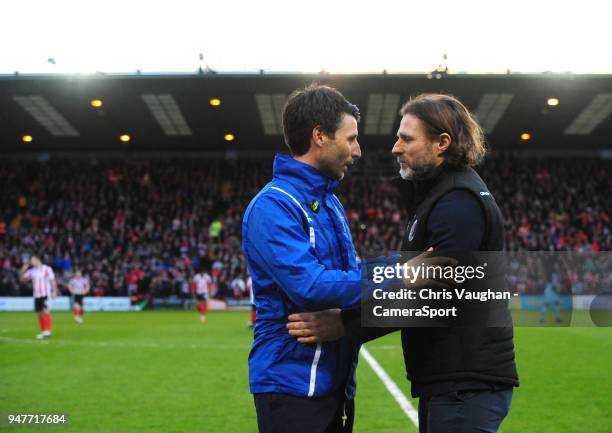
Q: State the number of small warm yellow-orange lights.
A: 7